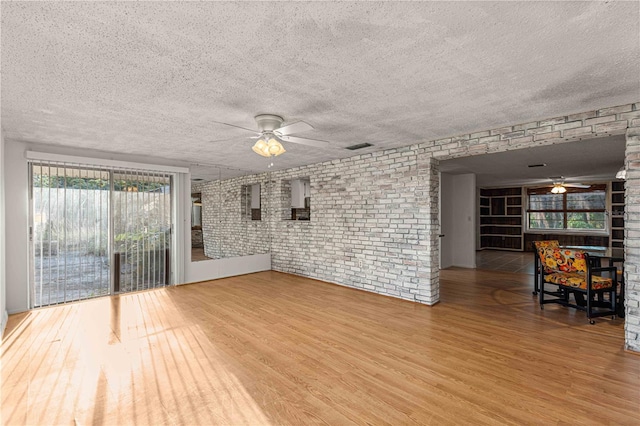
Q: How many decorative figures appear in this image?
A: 0